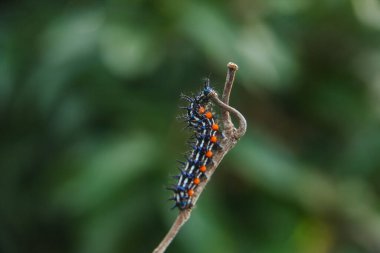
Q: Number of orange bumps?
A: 8